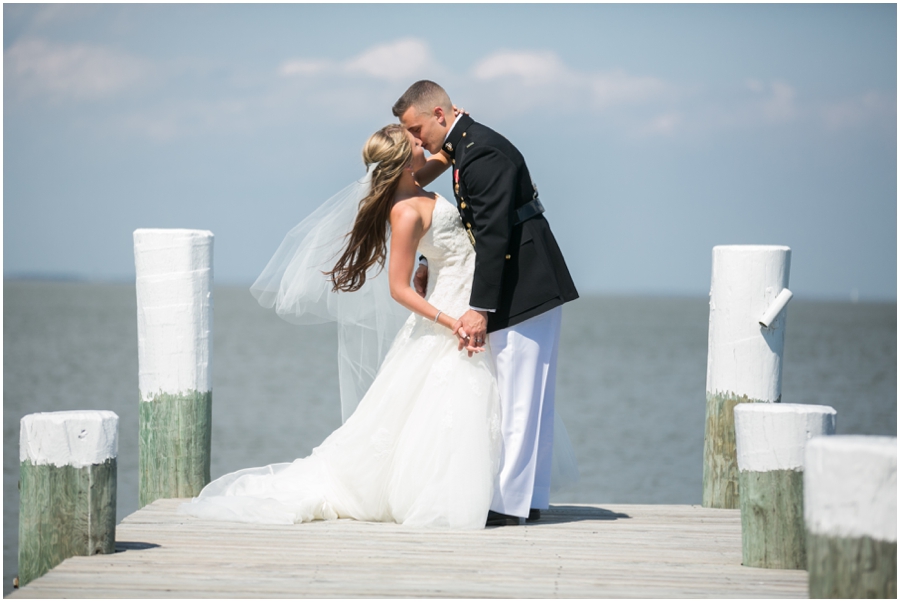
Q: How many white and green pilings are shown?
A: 5